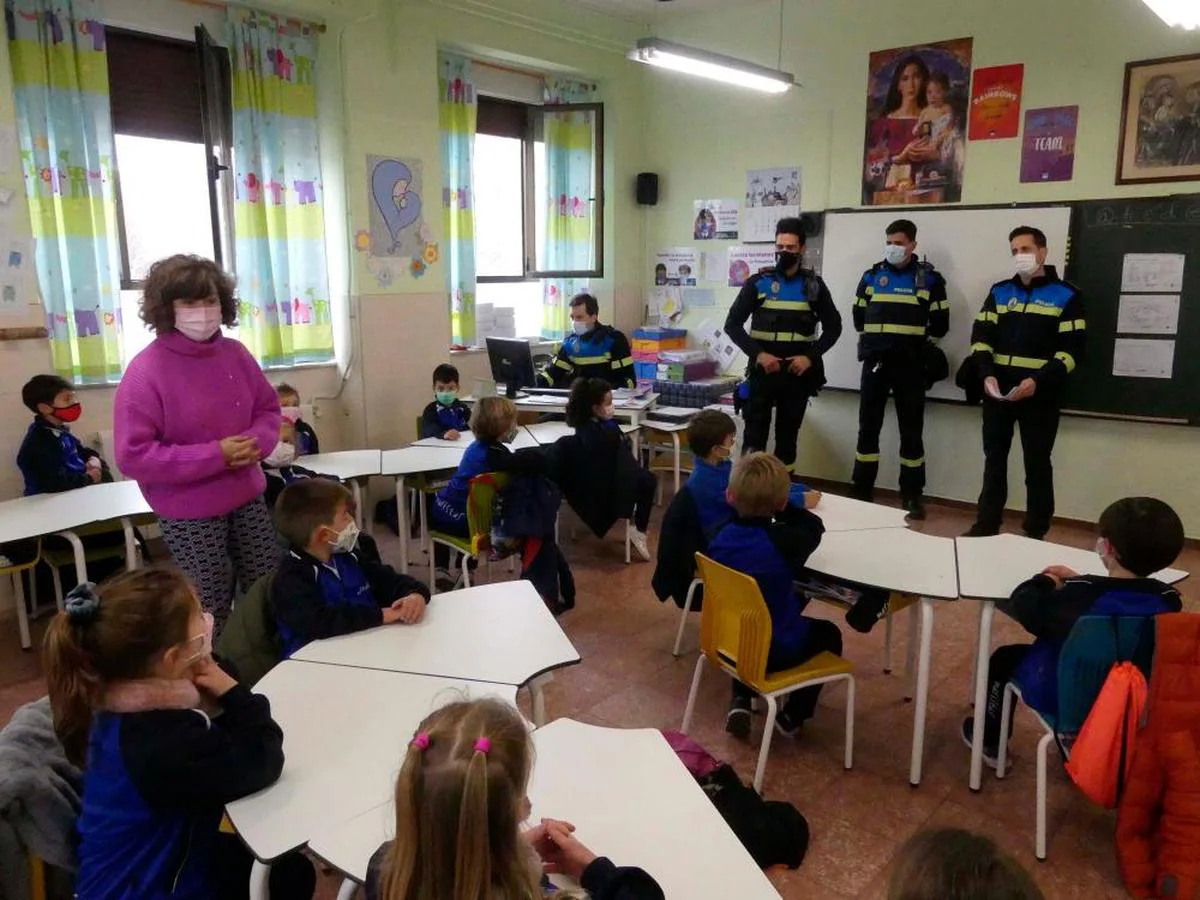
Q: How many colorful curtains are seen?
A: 4